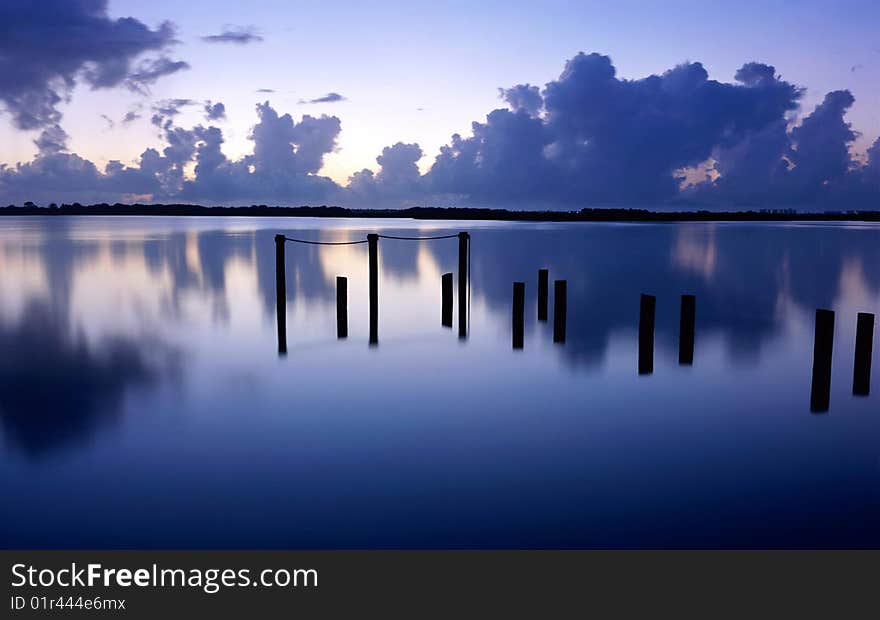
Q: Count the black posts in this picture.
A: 12